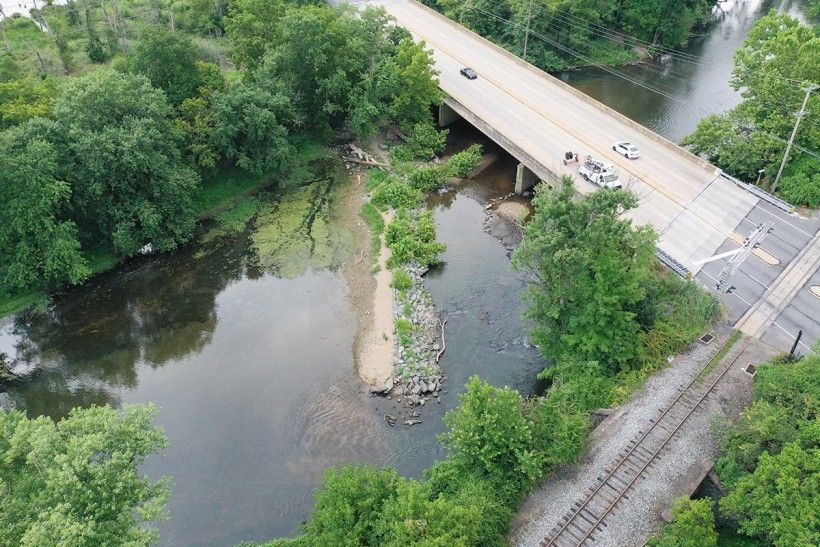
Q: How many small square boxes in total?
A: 2